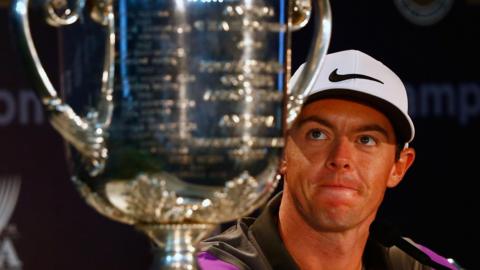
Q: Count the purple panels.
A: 2